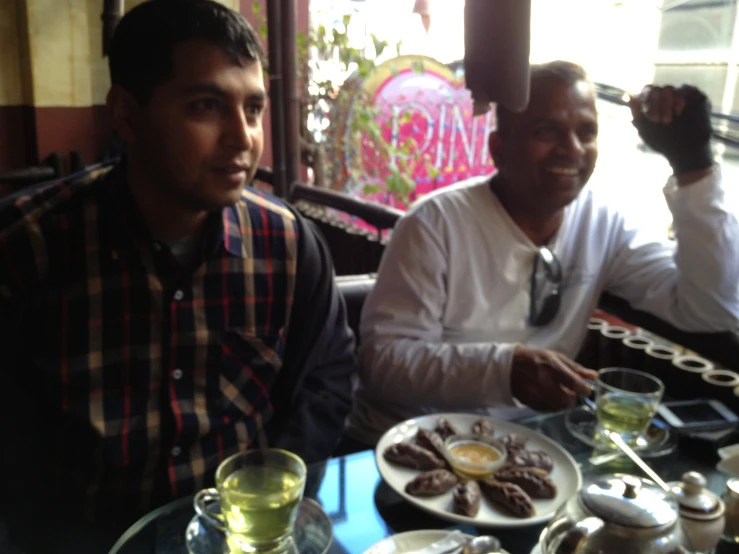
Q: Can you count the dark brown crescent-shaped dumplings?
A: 10